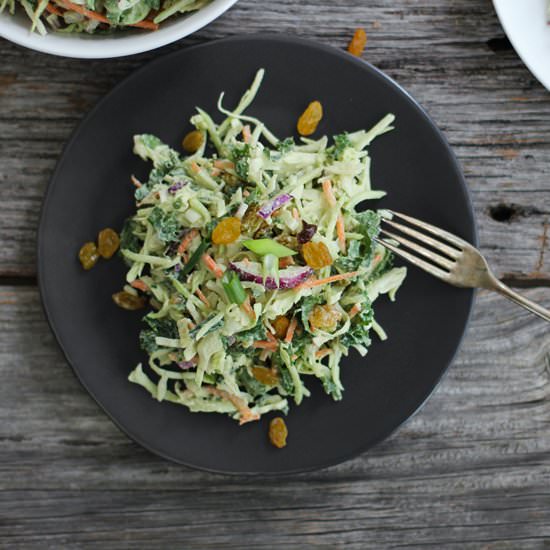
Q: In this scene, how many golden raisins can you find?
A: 12